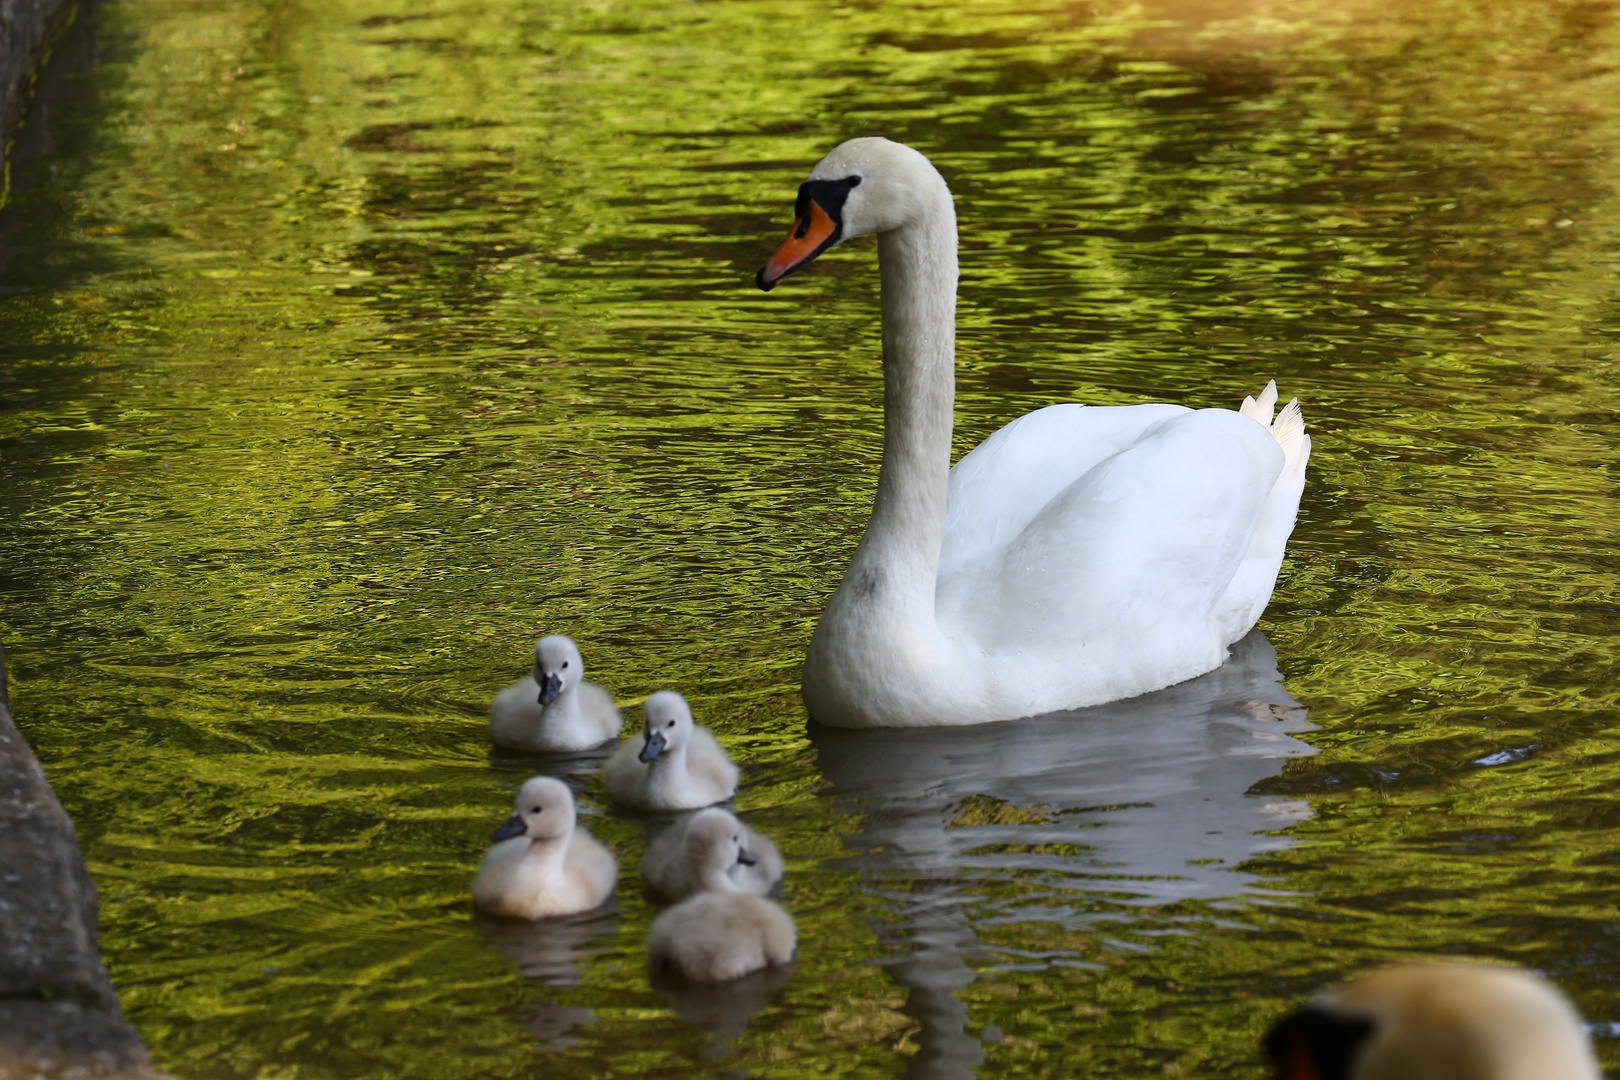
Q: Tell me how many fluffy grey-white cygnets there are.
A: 5